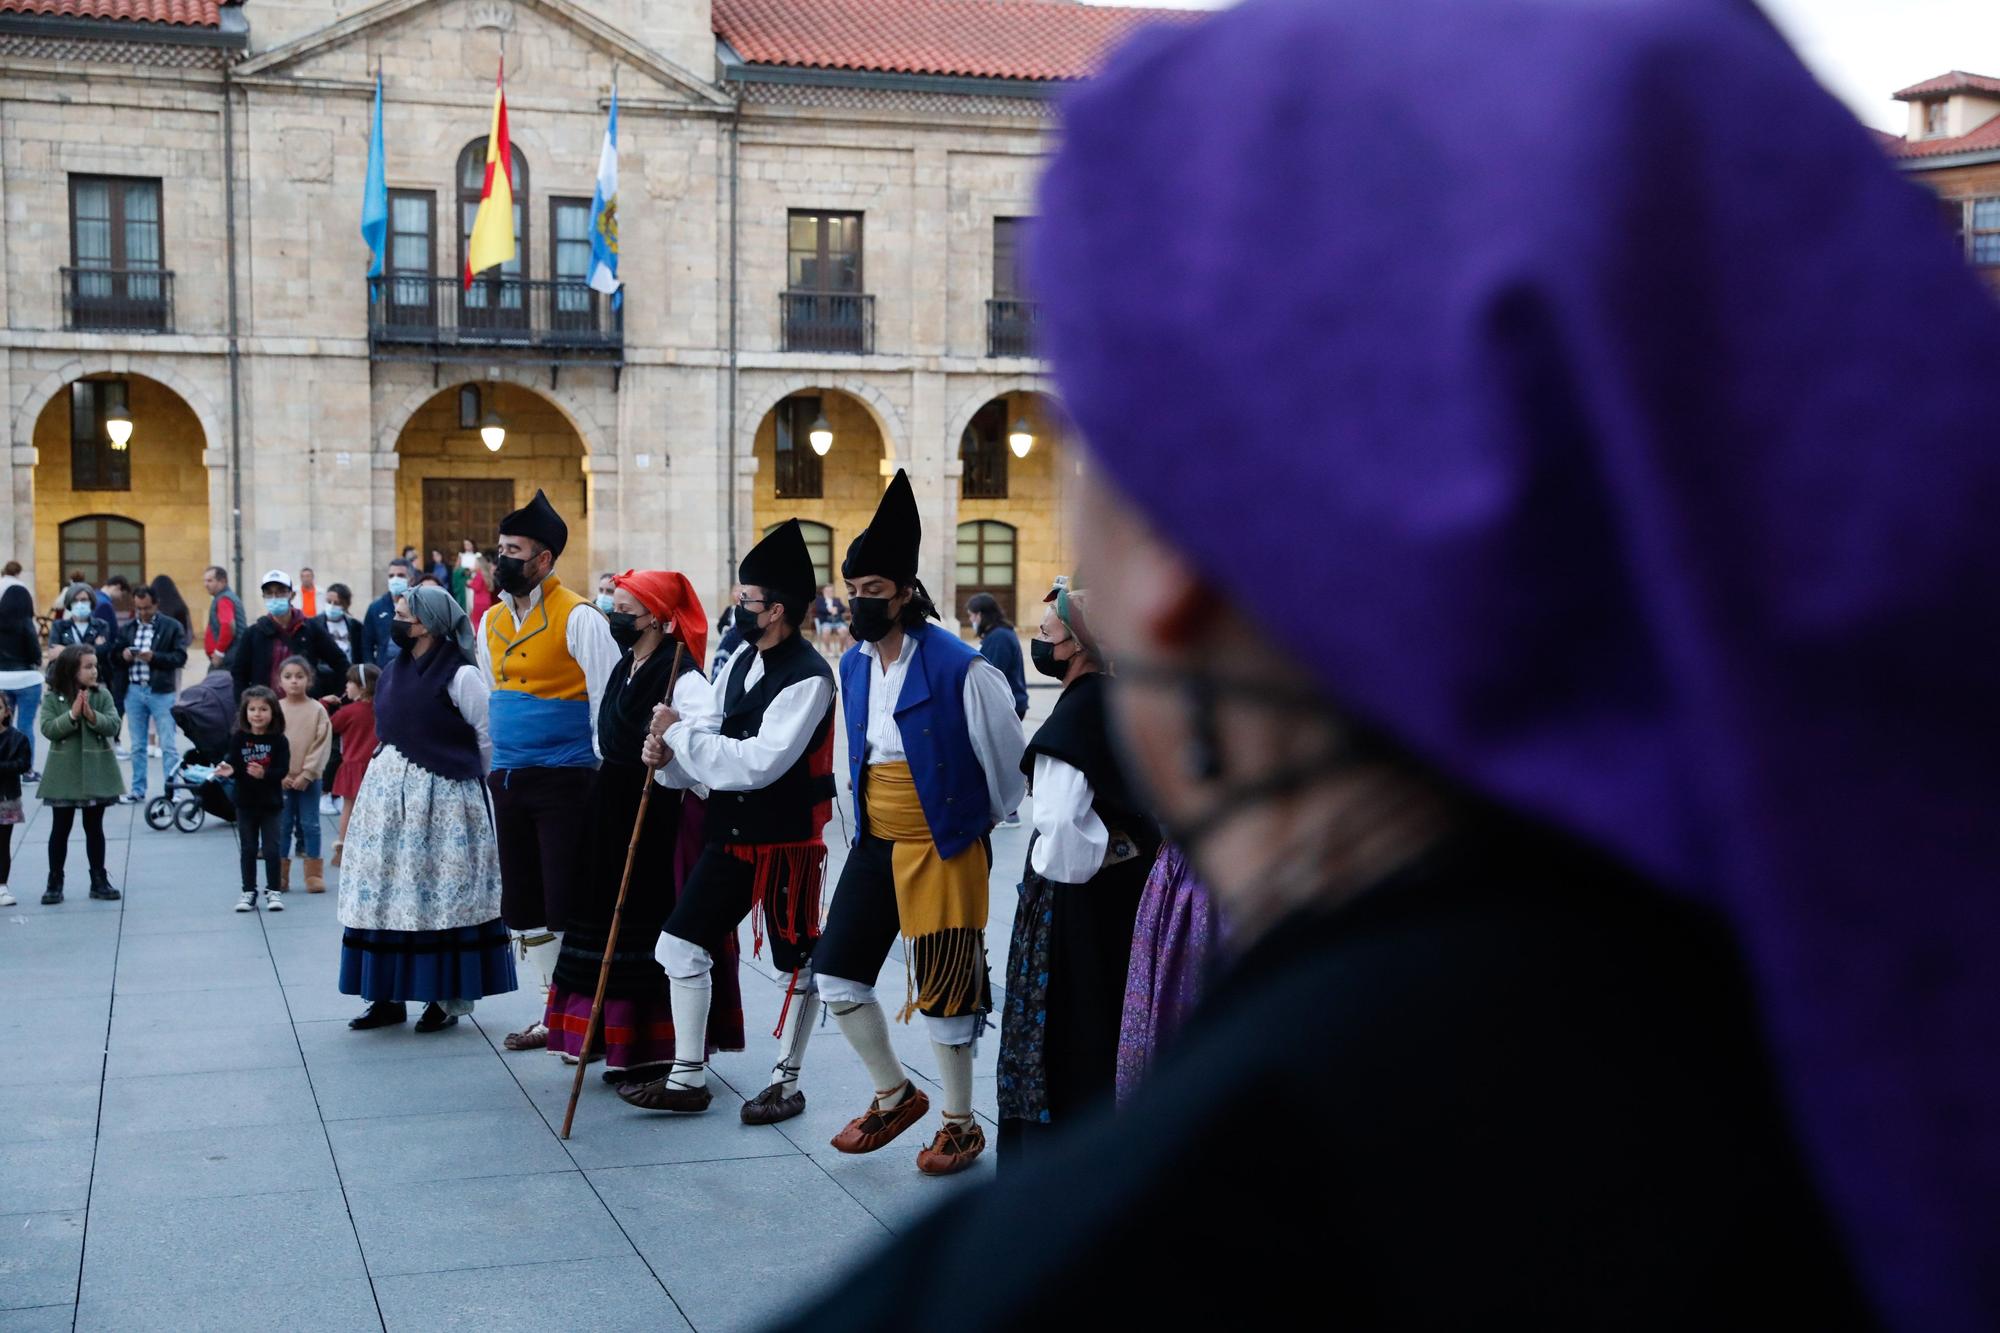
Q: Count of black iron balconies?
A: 4